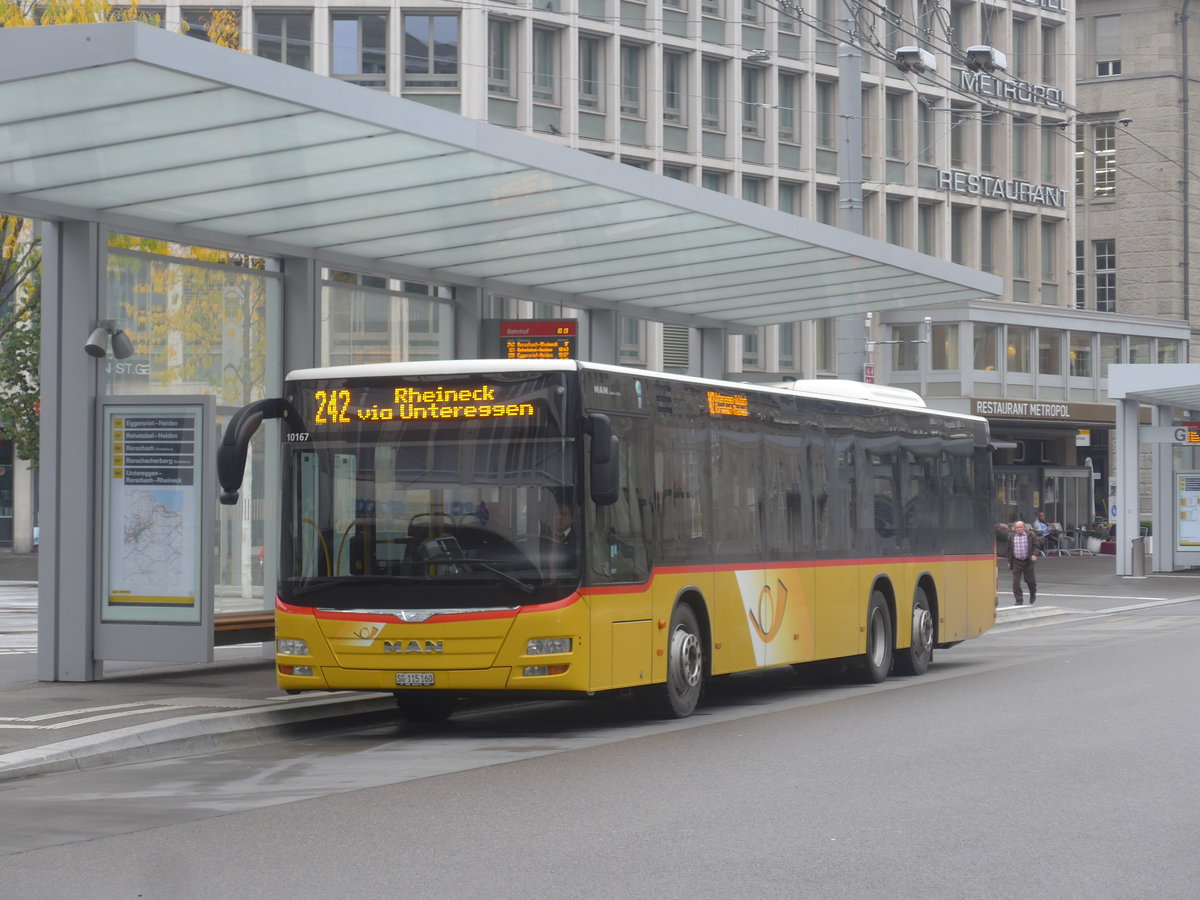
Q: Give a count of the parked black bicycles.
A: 0